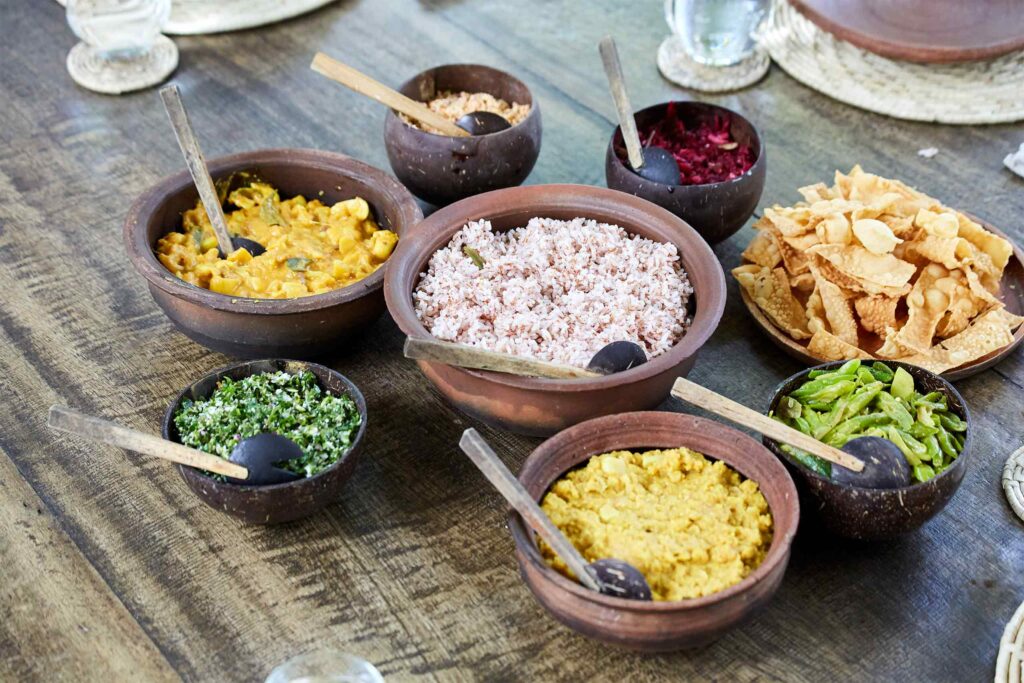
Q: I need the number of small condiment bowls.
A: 4